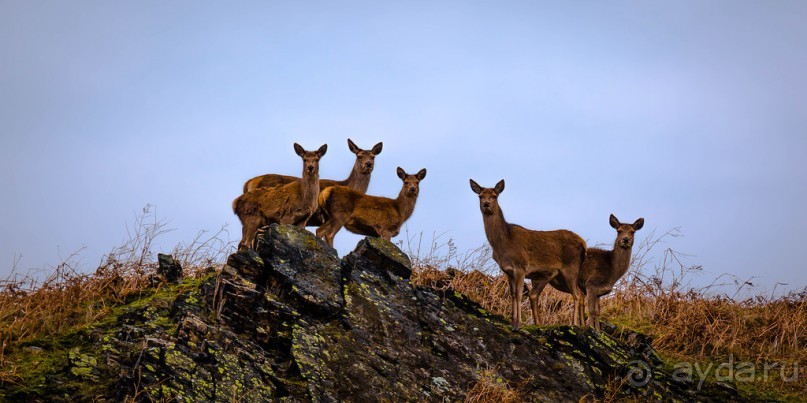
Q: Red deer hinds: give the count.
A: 5